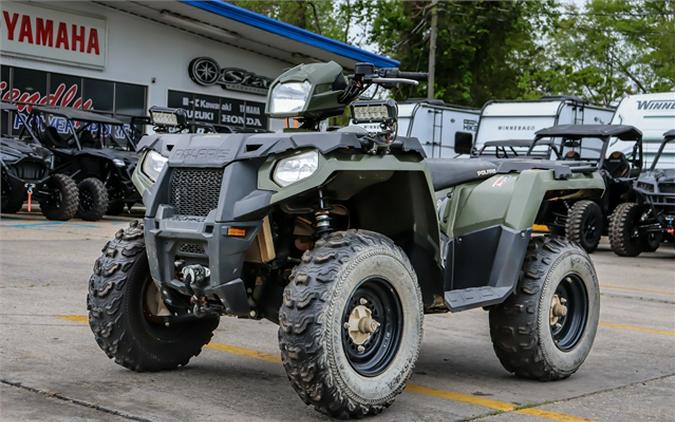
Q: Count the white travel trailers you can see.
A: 3